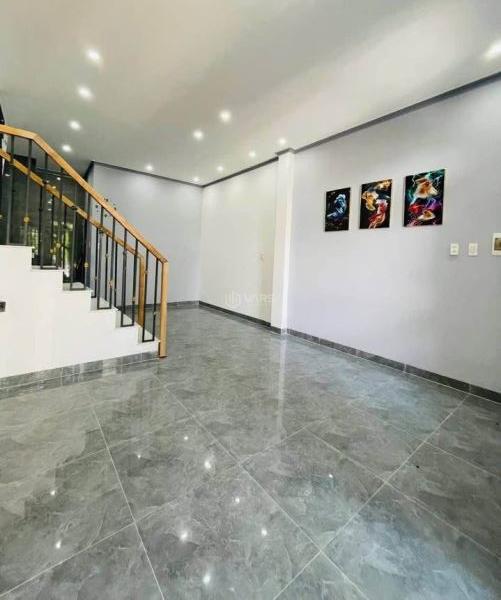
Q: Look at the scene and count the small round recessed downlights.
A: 12